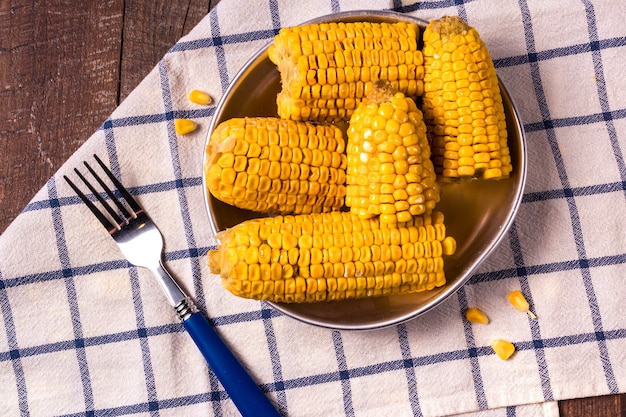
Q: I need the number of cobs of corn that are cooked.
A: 5